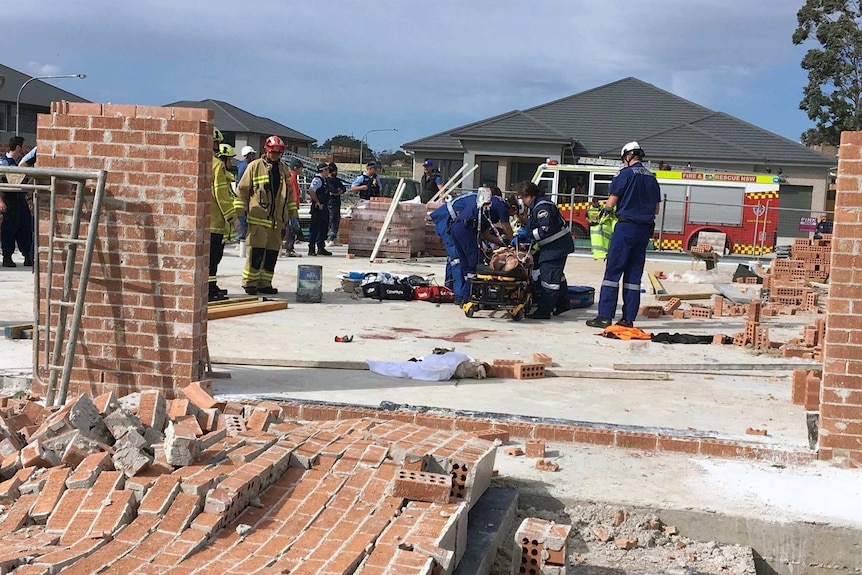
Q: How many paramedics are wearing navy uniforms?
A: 4